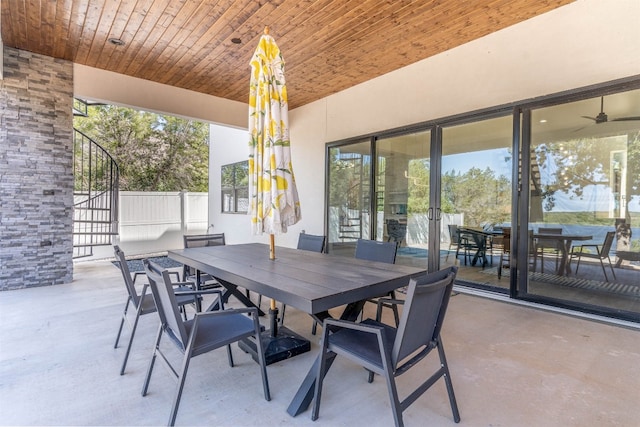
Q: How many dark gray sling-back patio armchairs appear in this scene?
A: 6